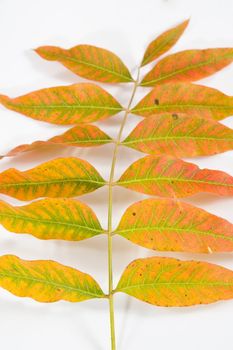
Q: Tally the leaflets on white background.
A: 13